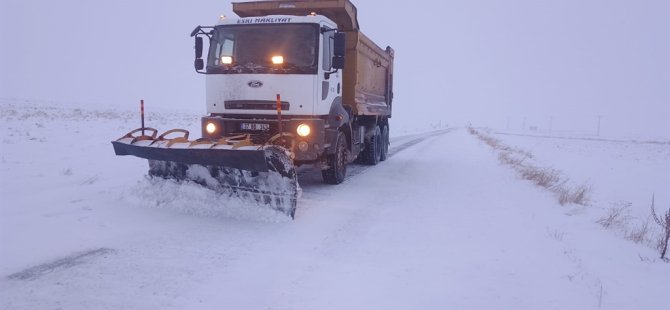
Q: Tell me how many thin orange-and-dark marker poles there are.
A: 2